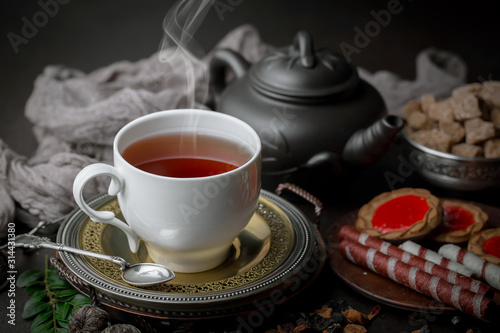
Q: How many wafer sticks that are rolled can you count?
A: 4